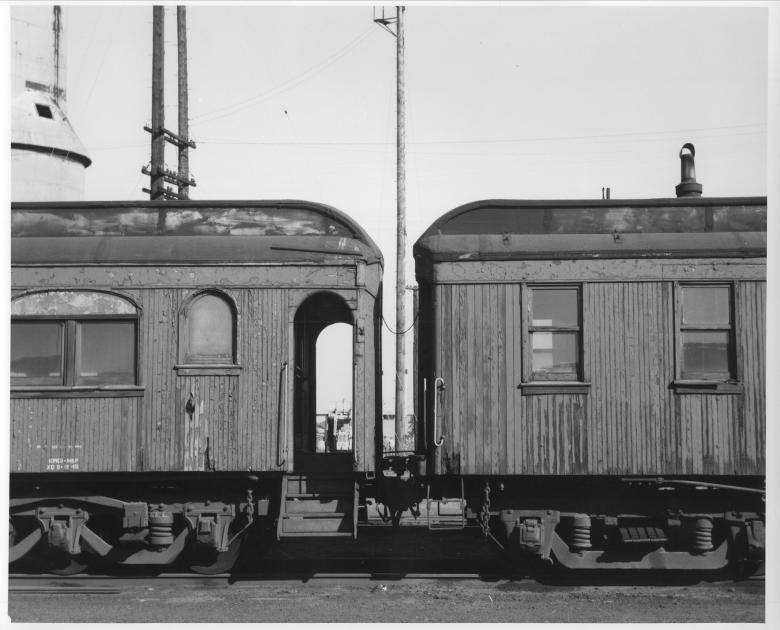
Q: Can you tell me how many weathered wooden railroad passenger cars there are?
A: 2